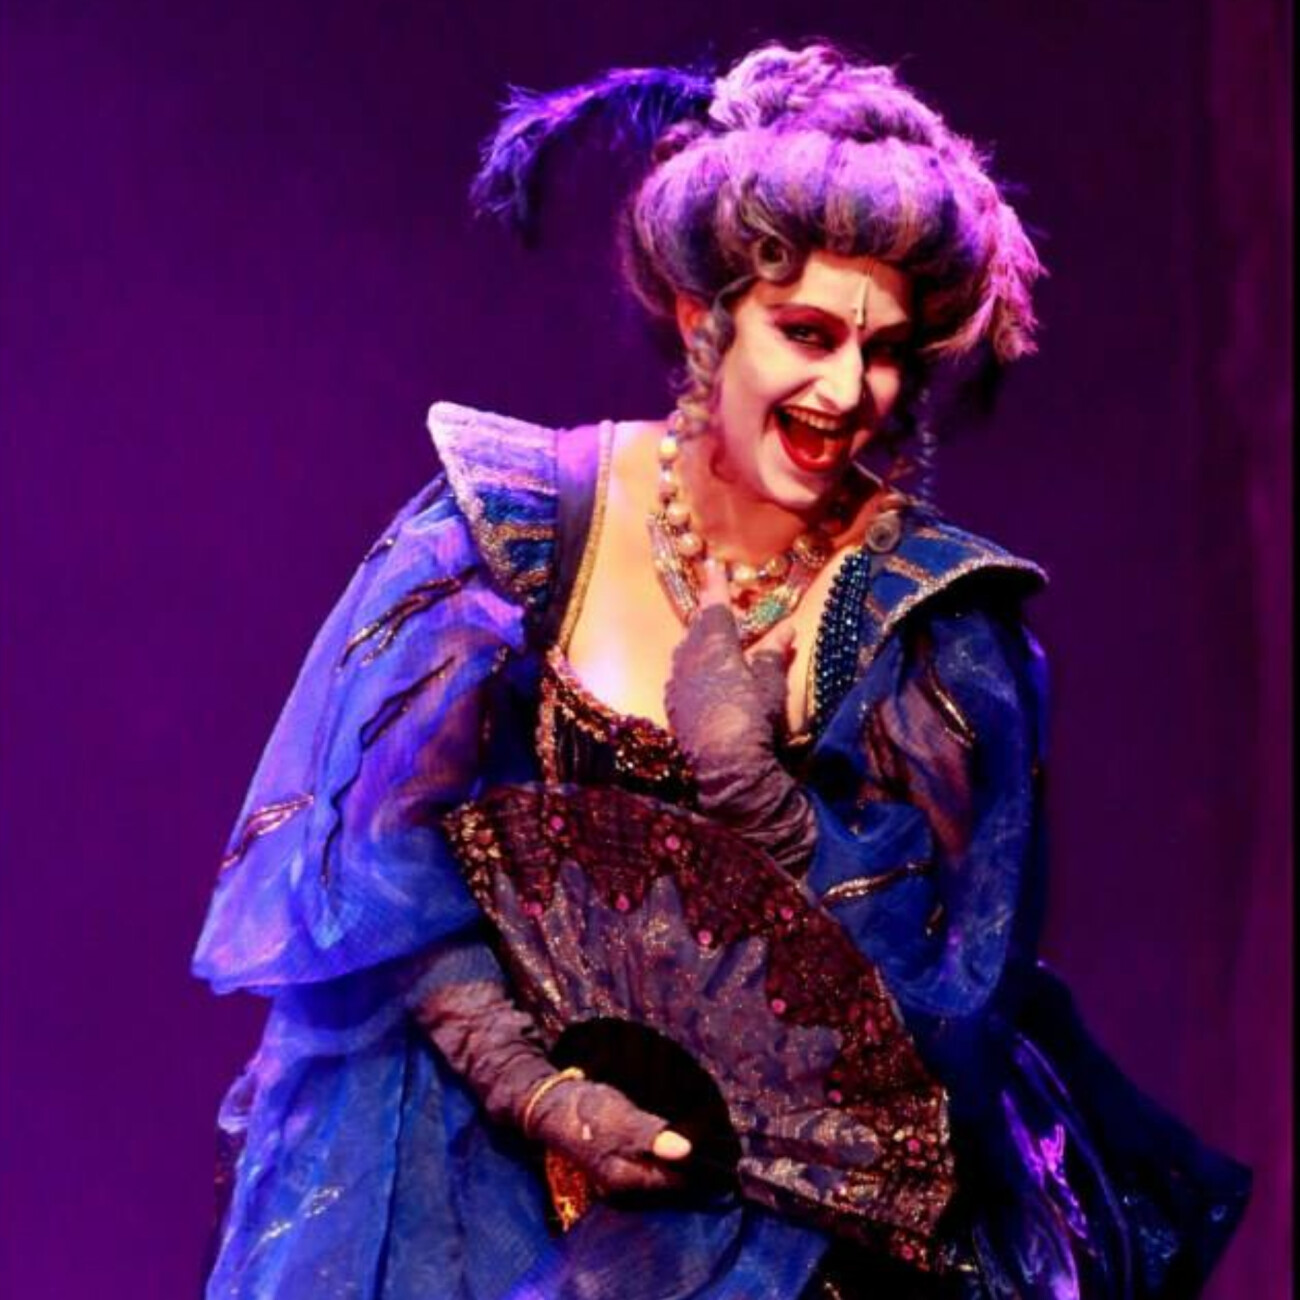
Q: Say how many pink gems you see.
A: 11